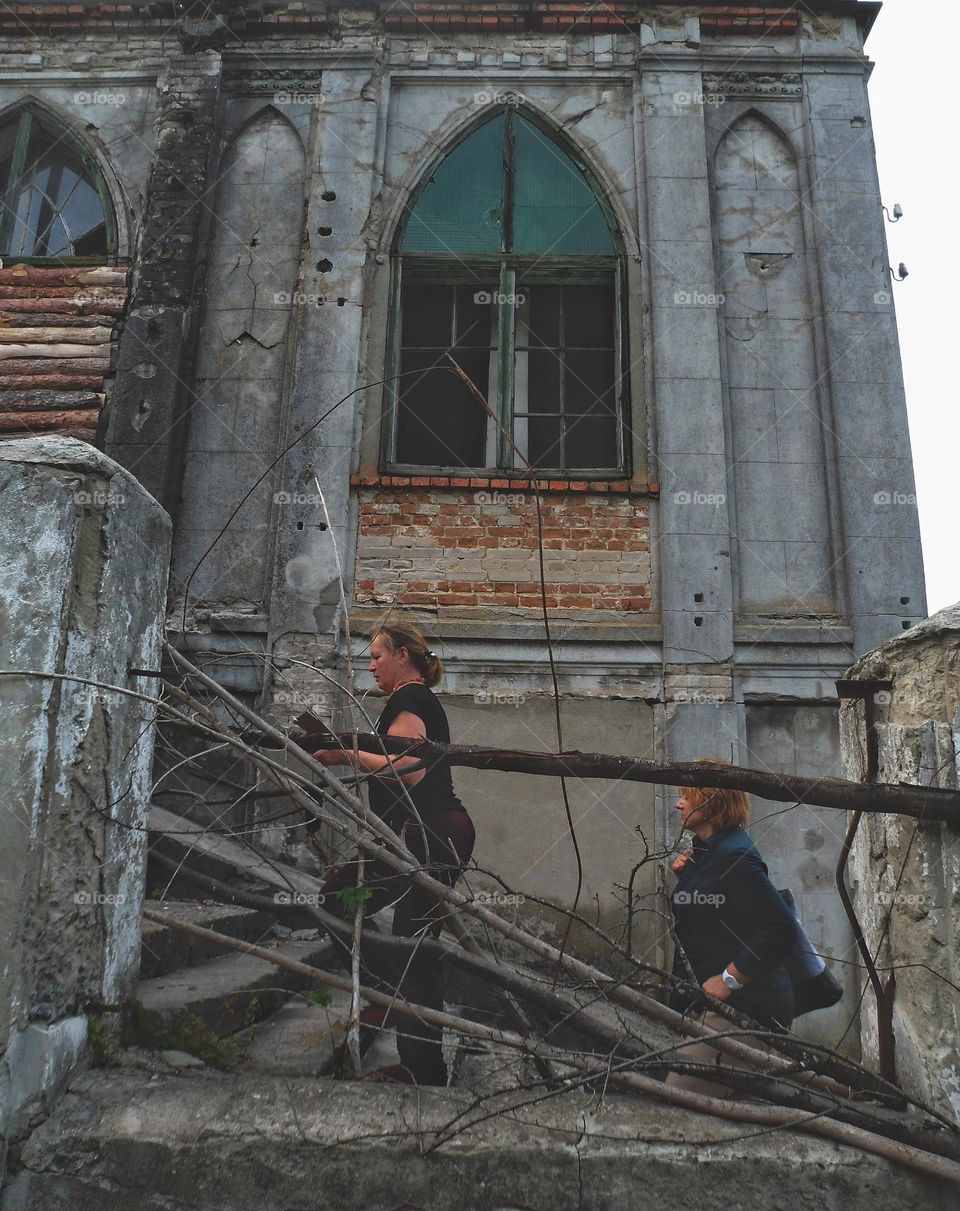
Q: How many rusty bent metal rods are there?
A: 1